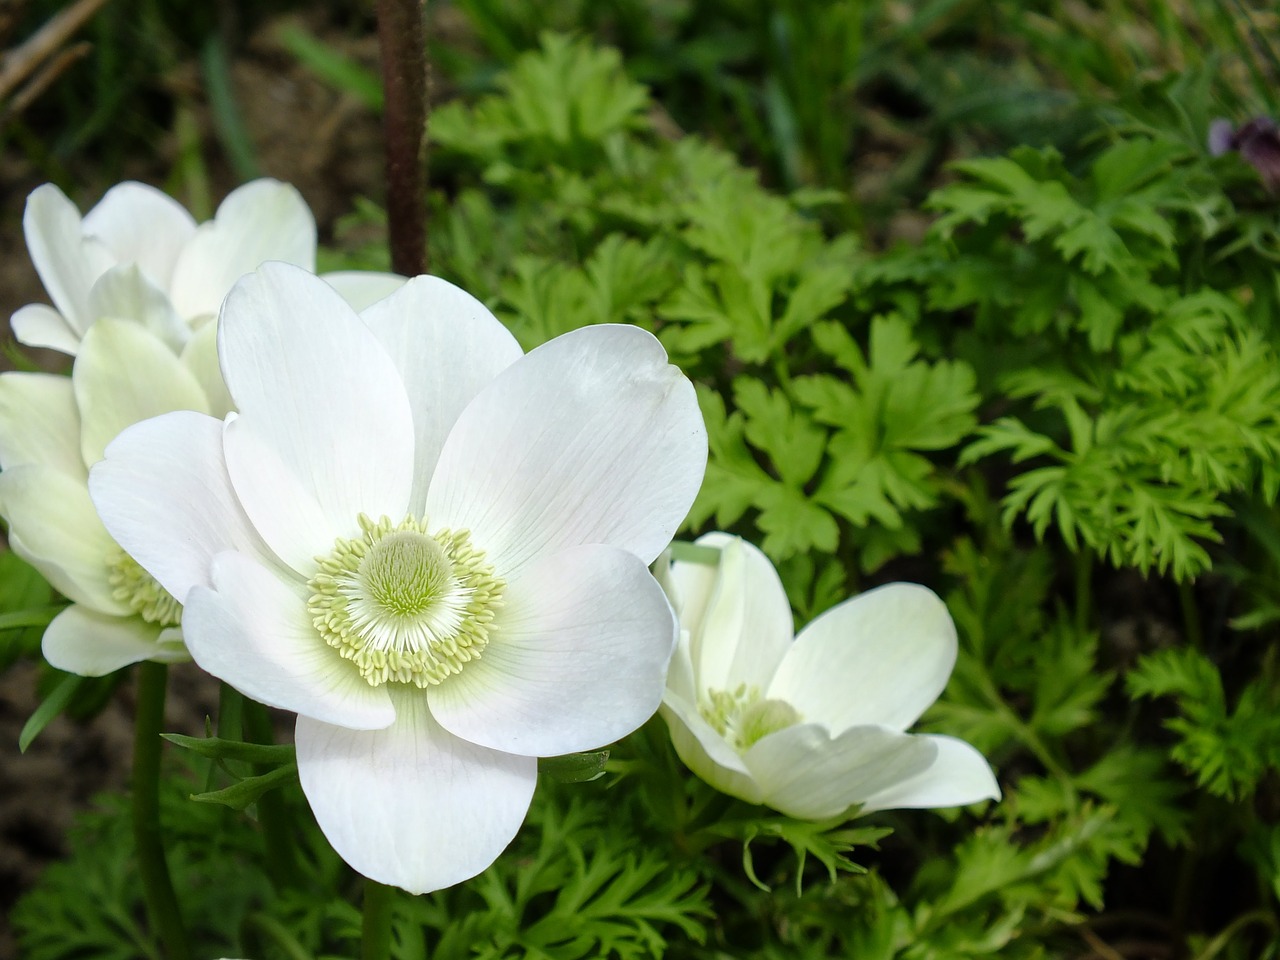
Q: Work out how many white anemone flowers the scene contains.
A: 4